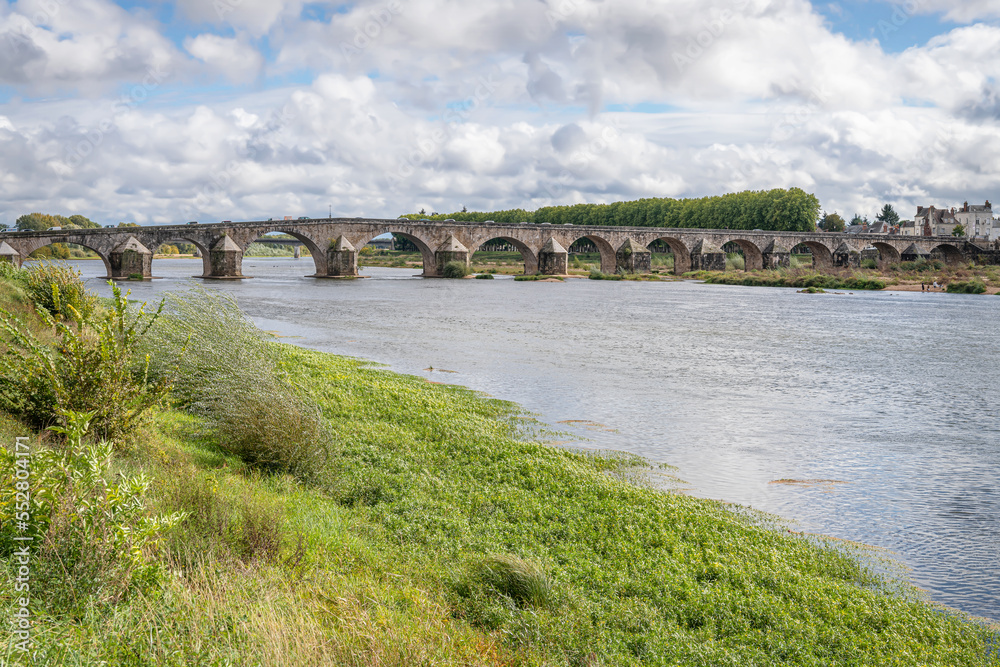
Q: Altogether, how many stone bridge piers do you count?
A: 11